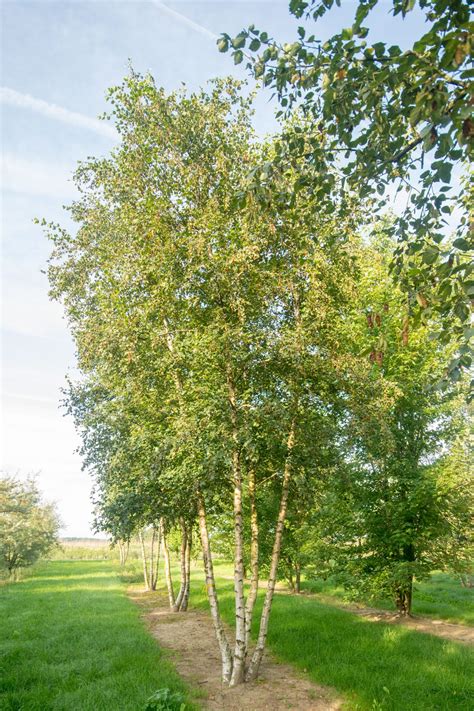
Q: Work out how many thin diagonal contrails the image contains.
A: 2